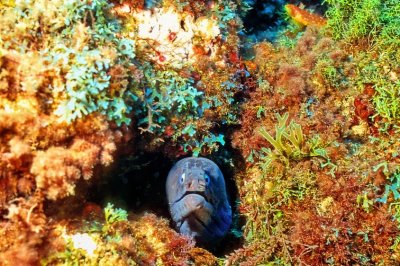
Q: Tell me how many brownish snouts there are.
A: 1